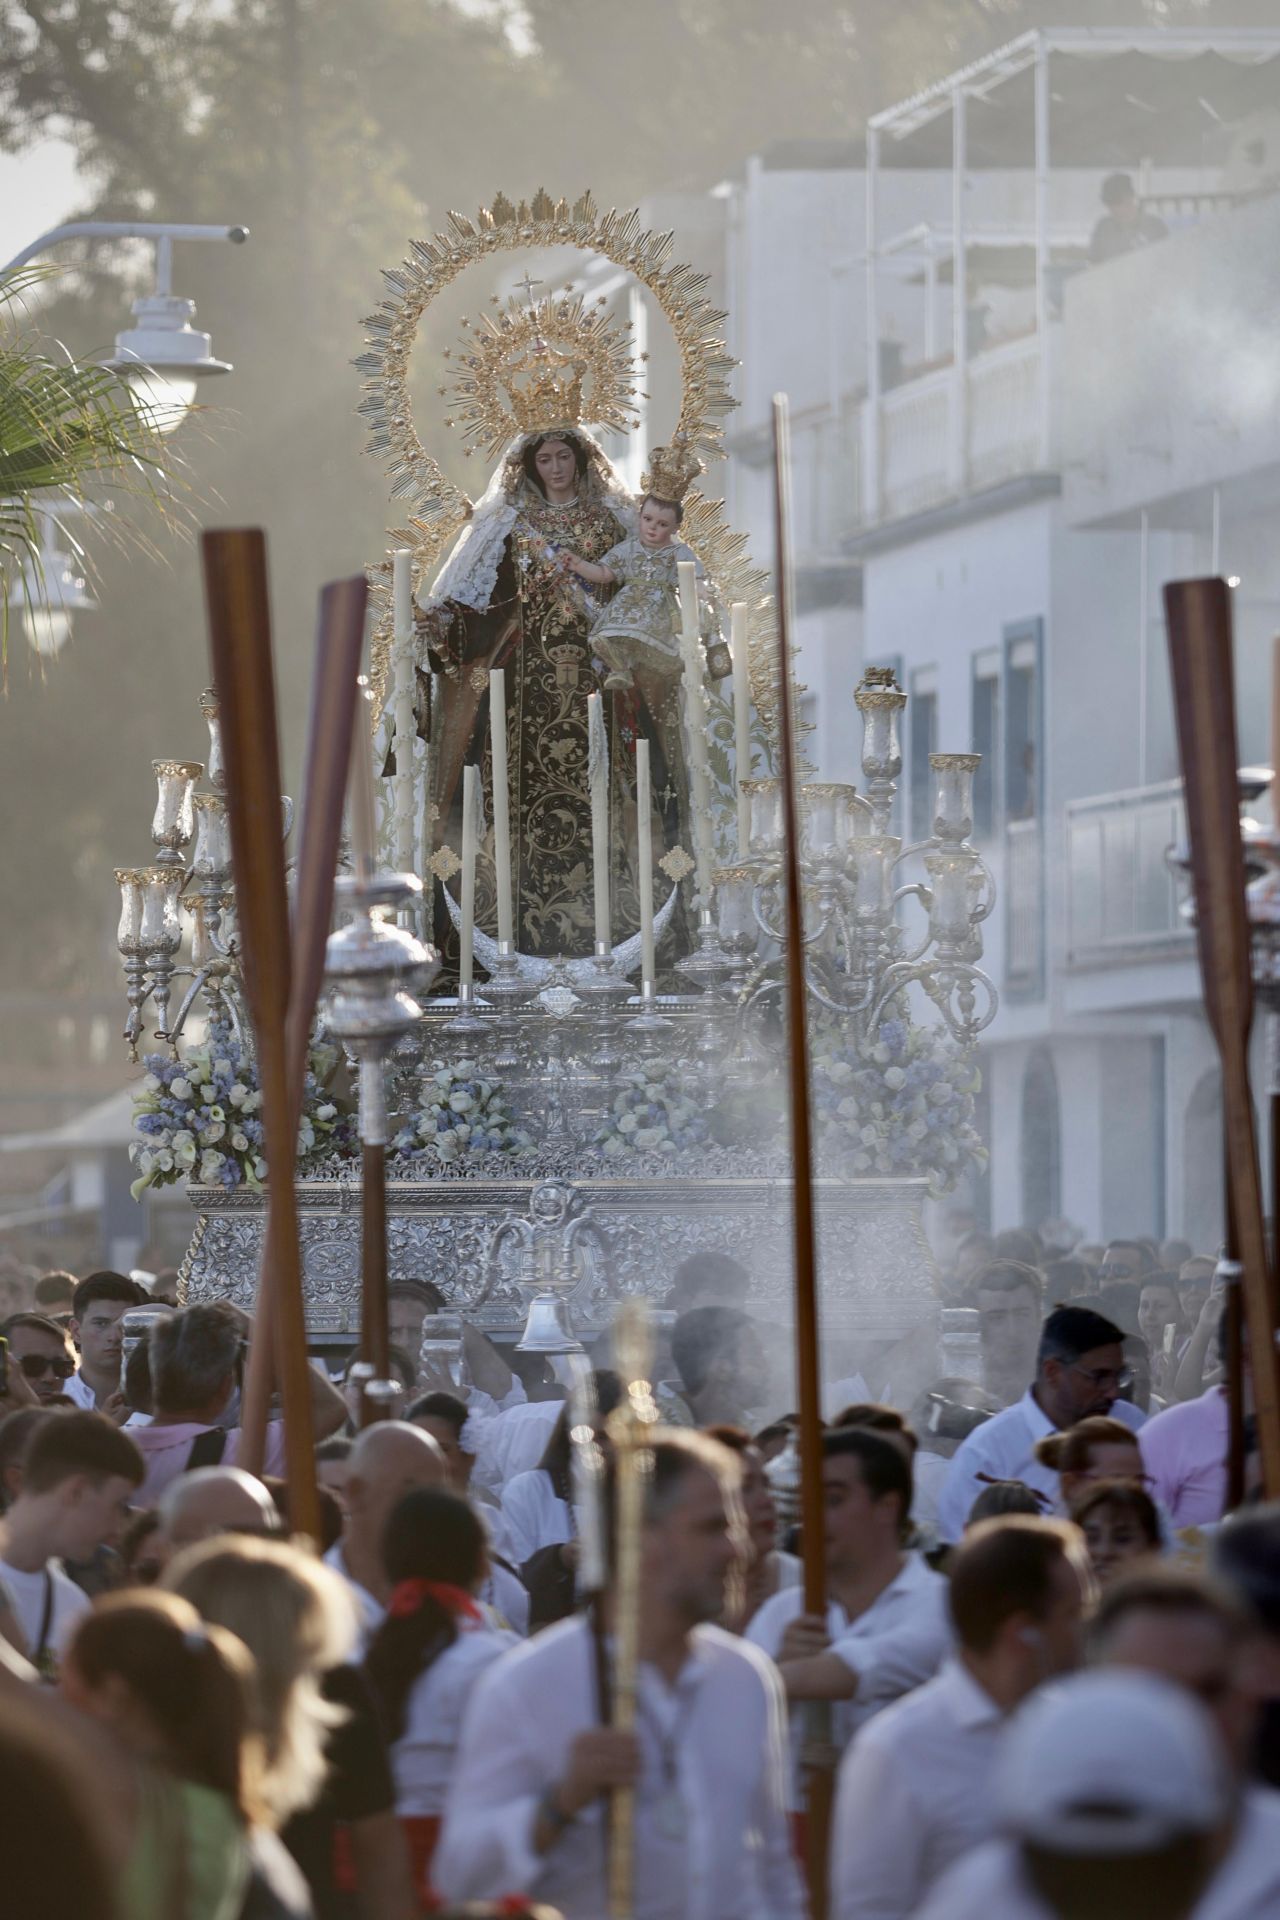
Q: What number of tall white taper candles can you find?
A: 7